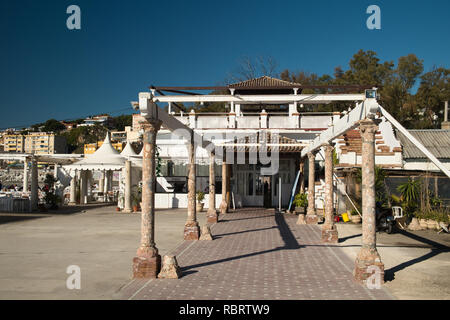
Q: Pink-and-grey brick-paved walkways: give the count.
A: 1